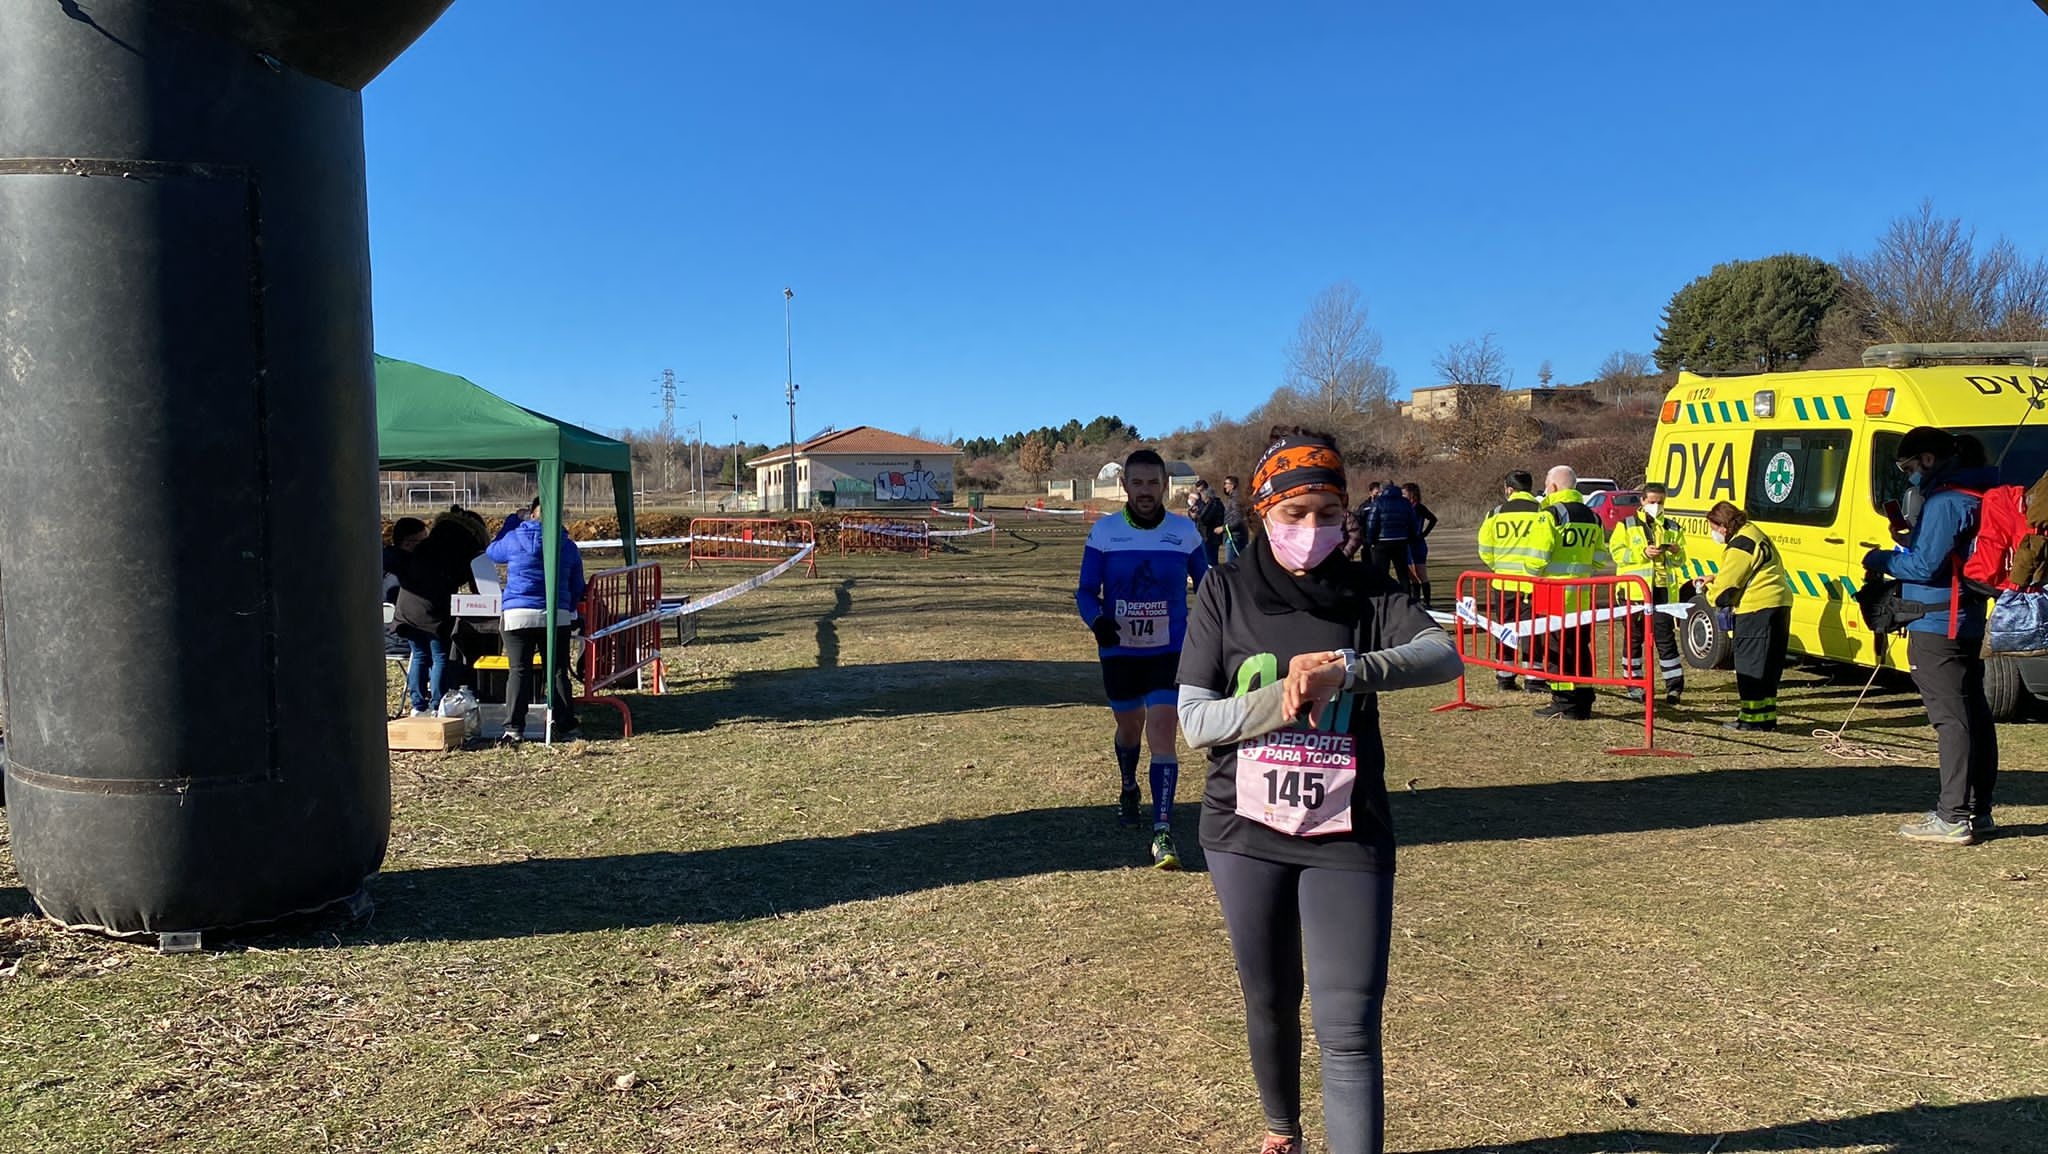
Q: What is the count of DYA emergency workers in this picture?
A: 4